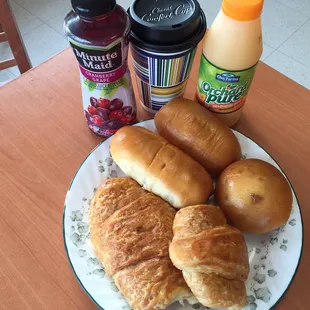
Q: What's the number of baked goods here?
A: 5